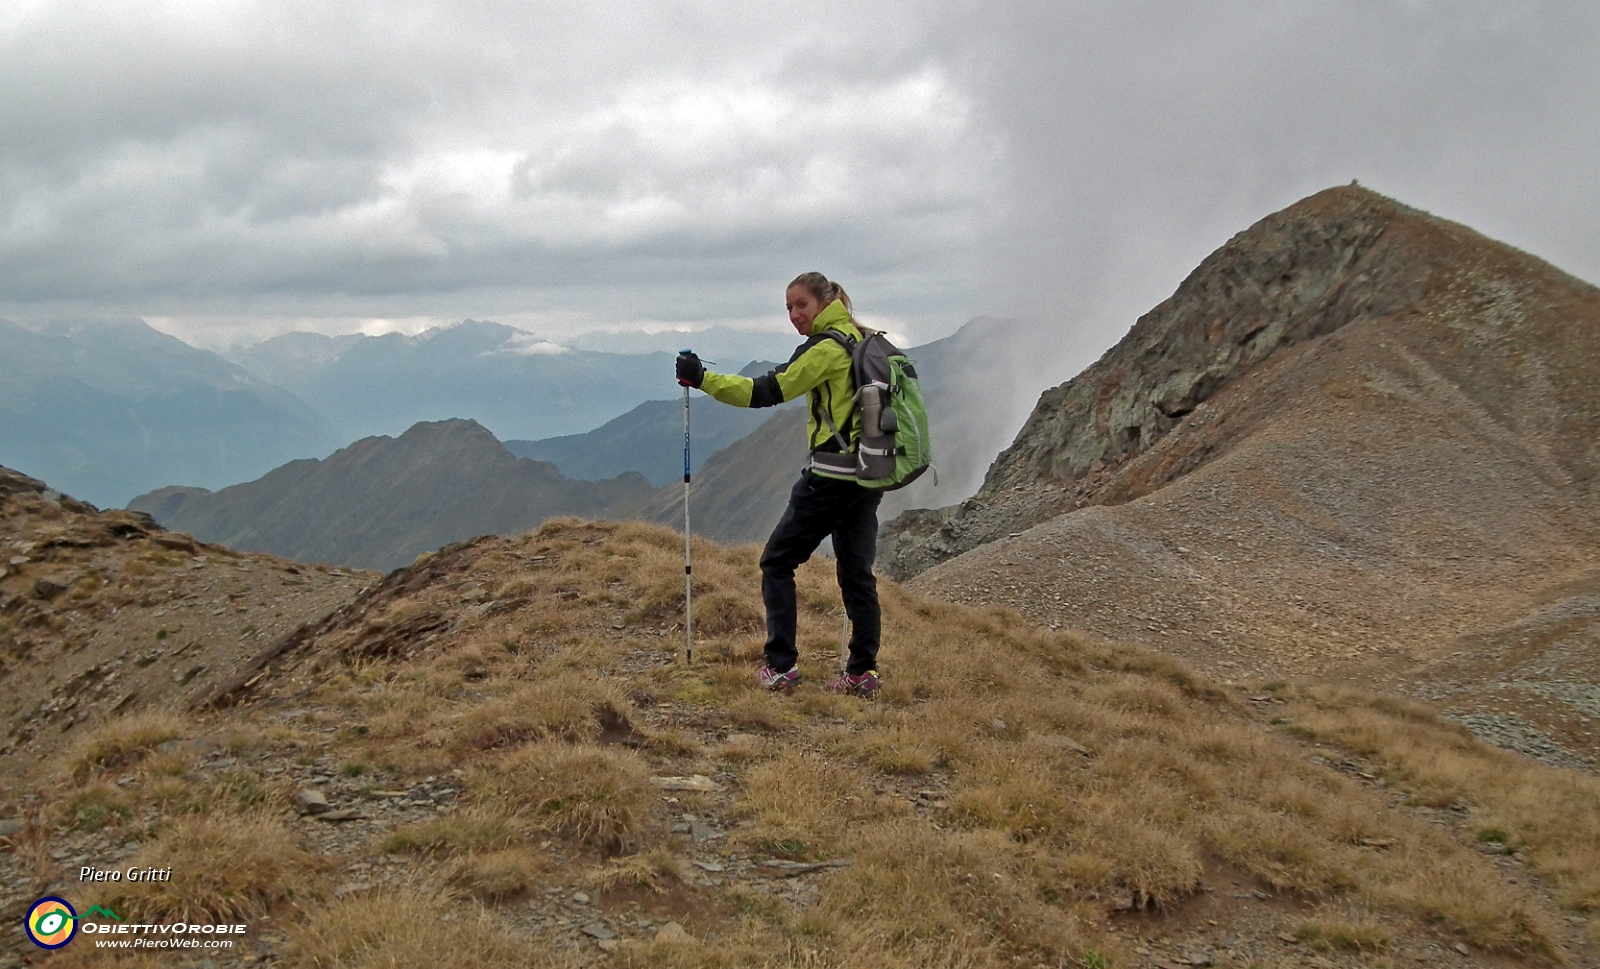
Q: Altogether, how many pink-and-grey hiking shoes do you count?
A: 2